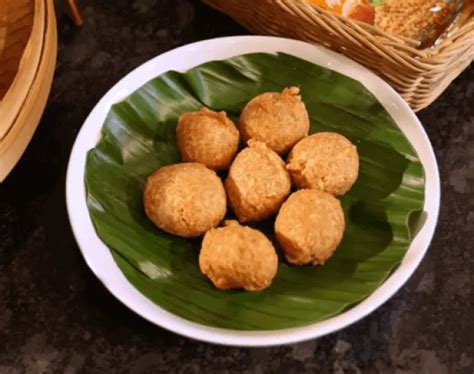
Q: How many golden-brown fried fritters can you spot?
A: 7